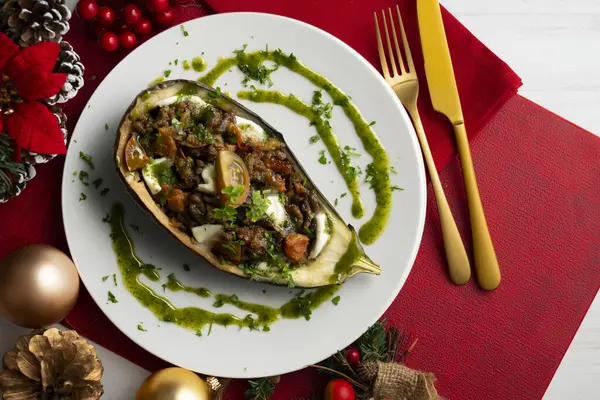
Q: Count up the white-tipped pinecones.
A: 4